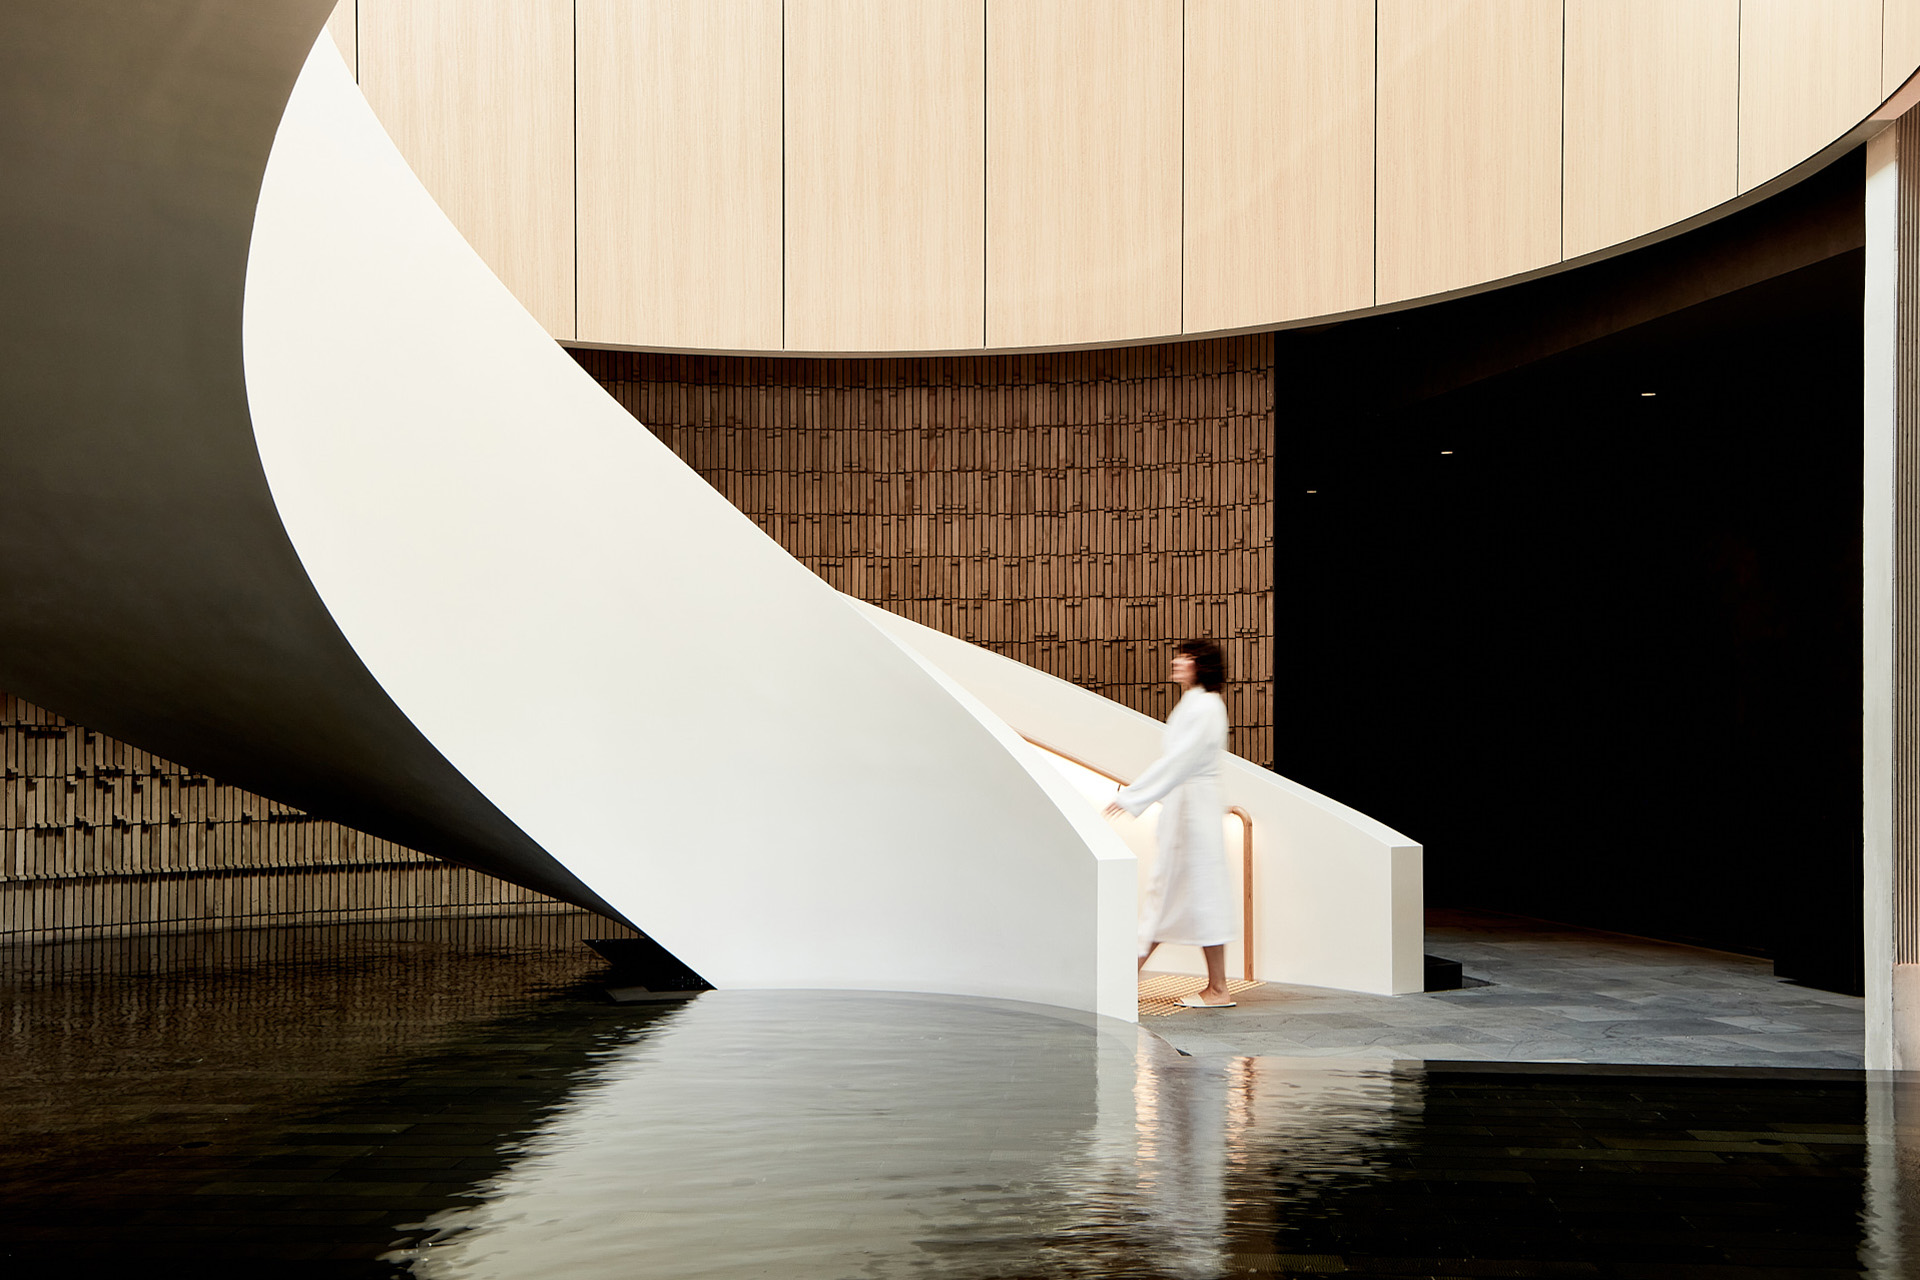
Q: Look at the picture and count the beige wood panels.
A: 10